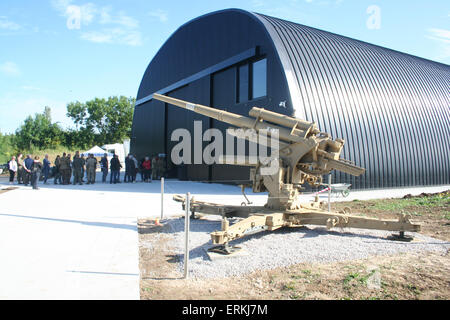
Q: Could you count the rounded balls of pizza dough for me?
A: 0